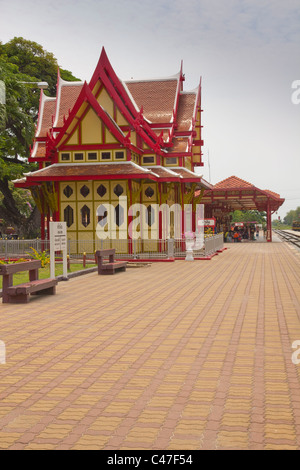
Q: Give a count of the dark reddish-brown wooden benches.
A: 2